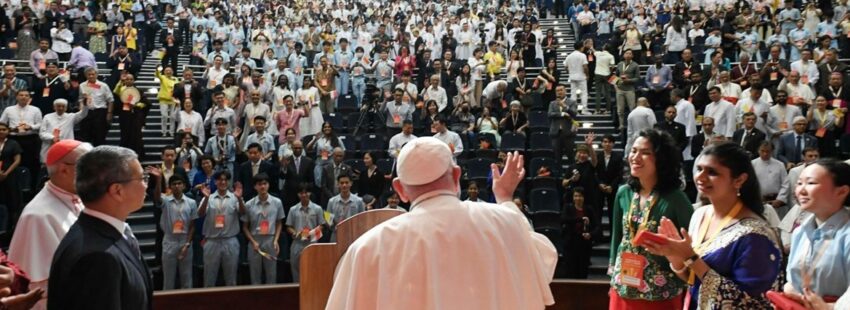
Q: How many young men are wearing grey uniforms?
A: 5